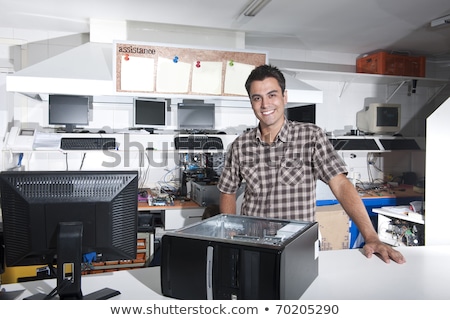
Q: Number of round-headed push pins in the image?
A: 4